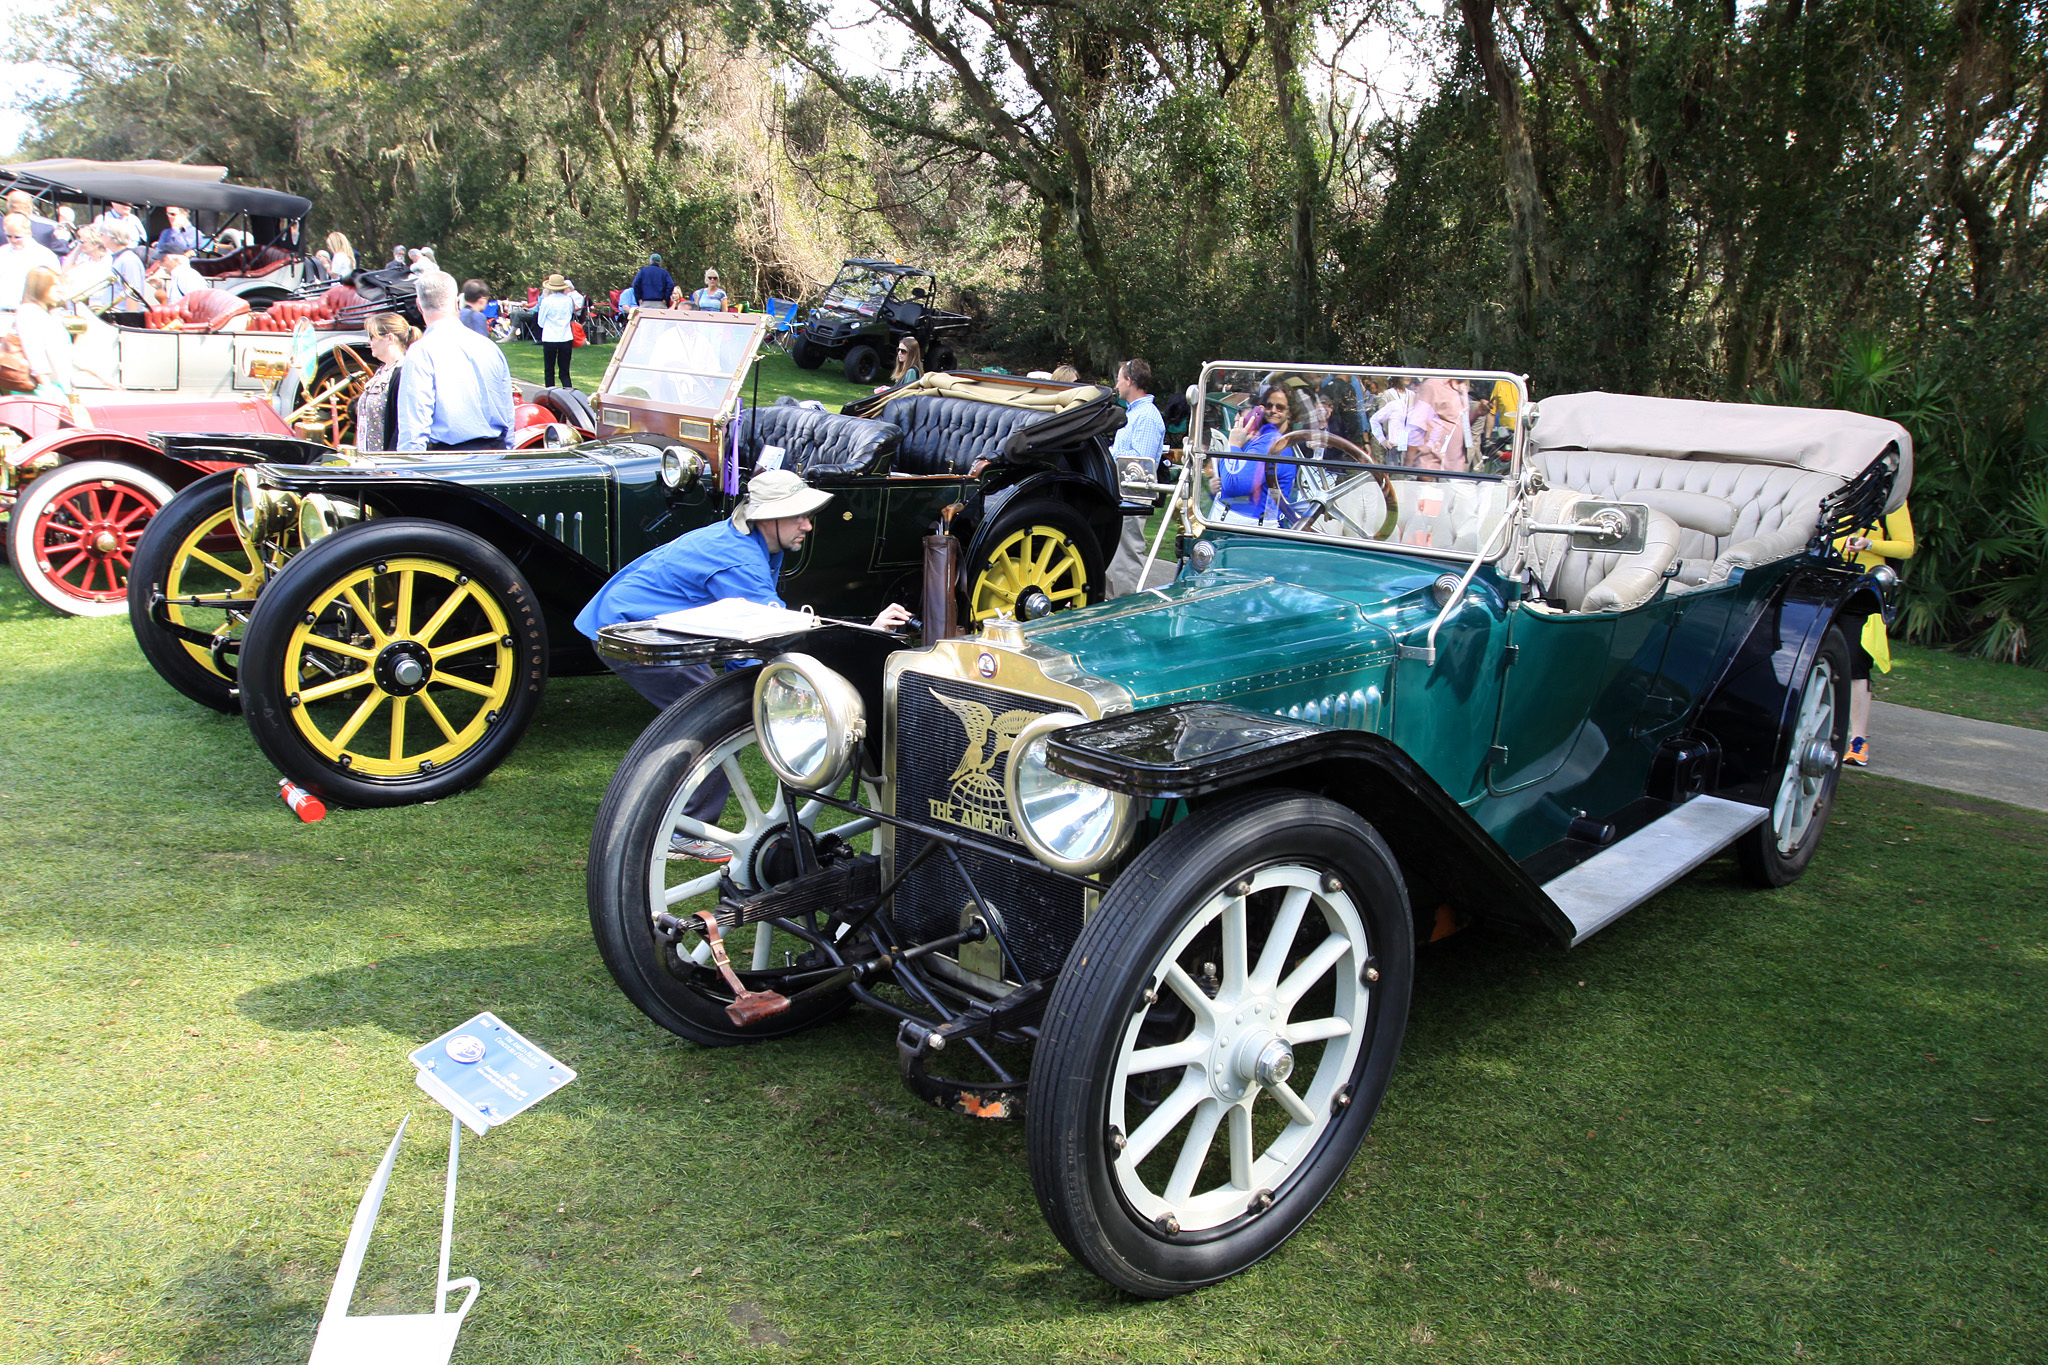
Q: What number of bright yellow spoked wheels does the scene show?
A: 3